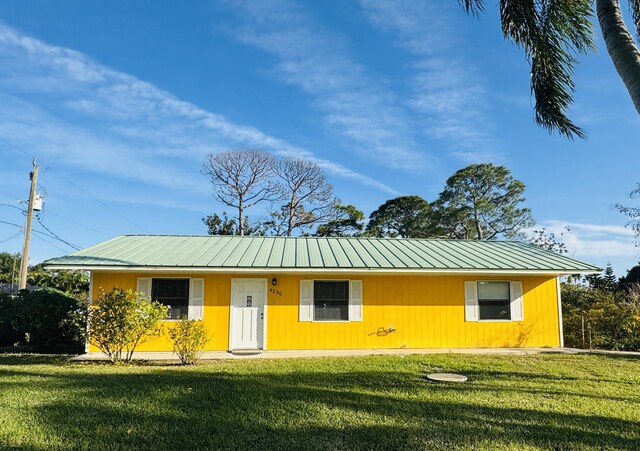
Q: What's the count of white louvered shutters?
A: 6